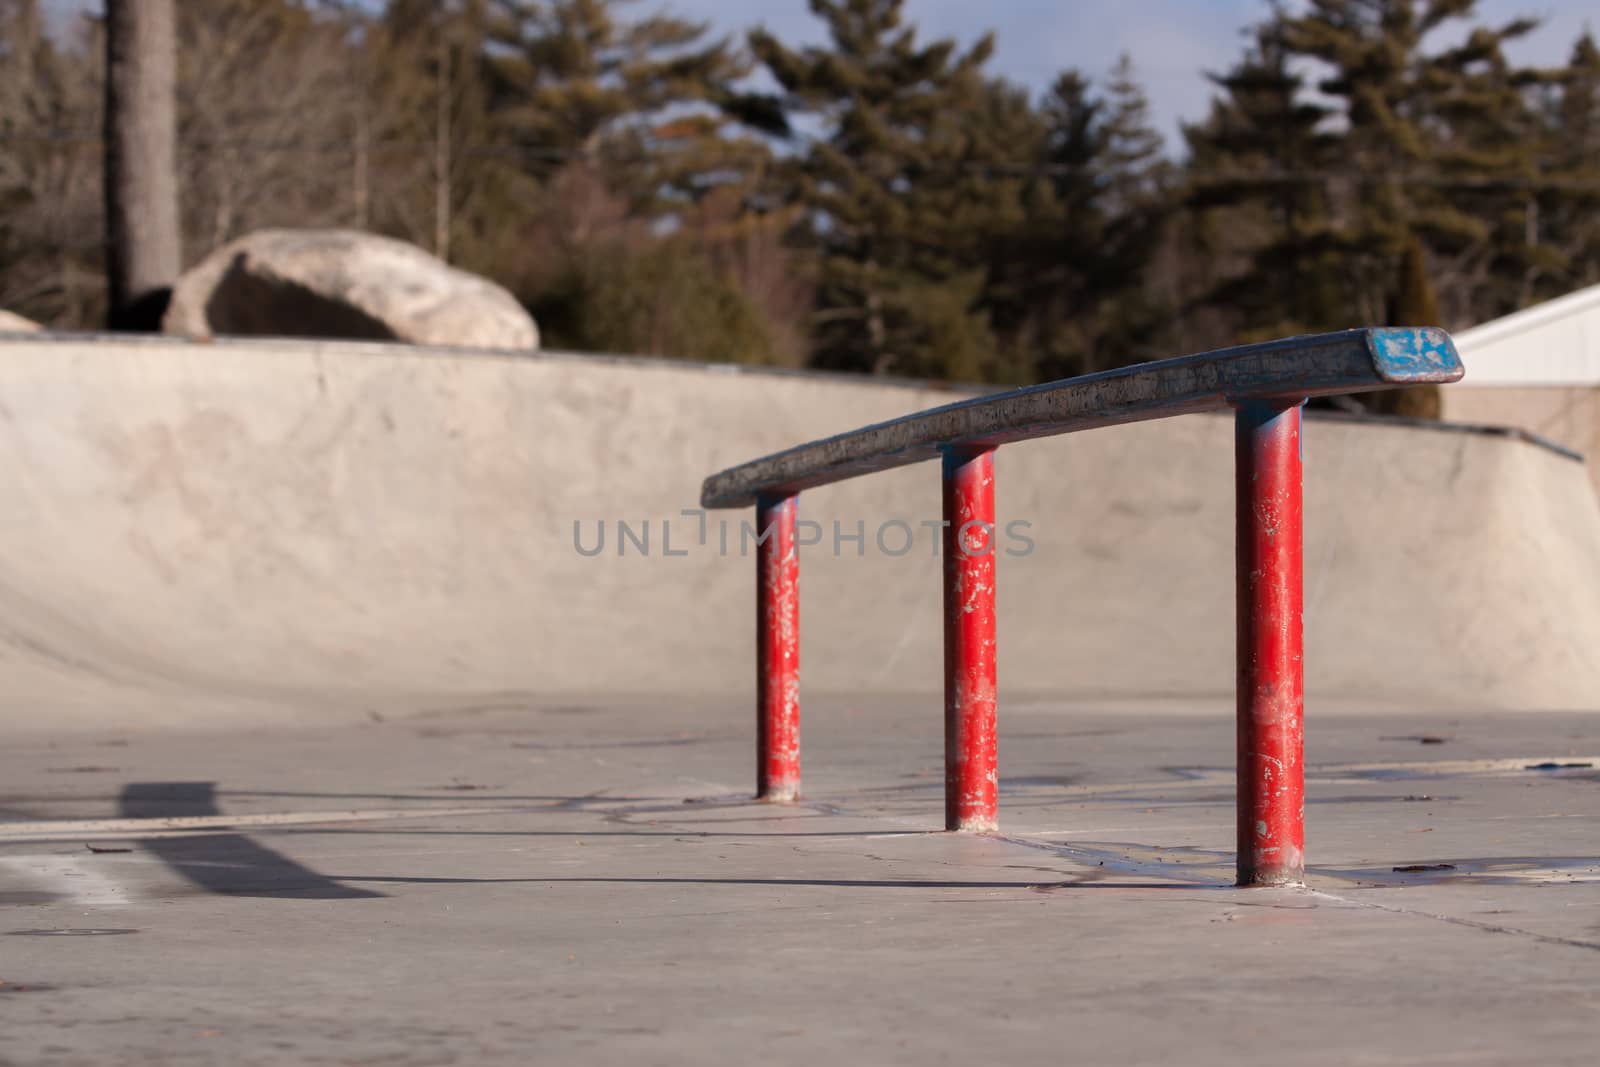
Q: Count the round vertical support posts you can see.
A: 3